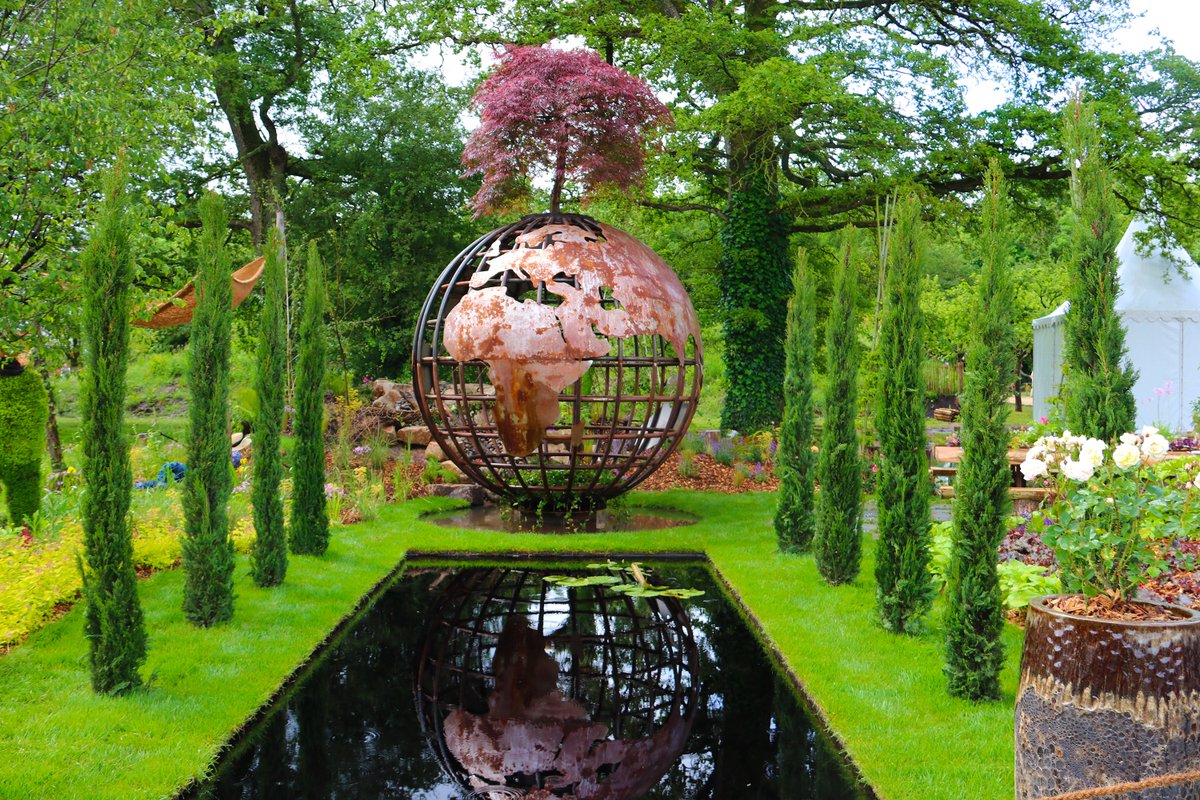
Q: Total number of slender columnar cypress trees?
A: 9